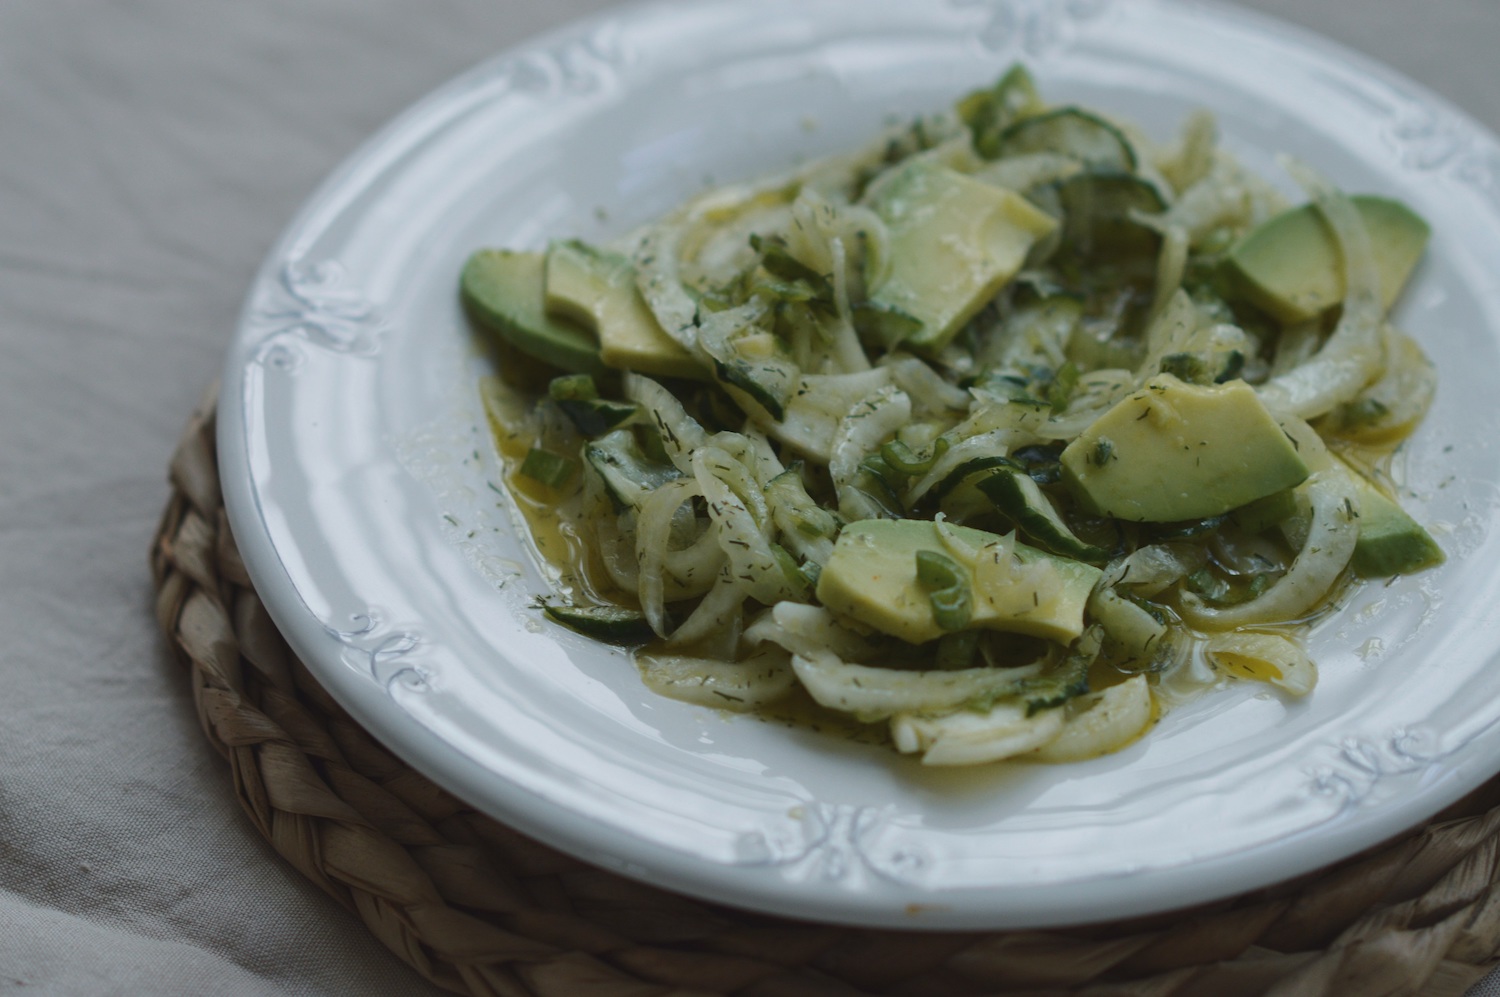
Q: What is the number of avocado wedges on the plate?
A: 7